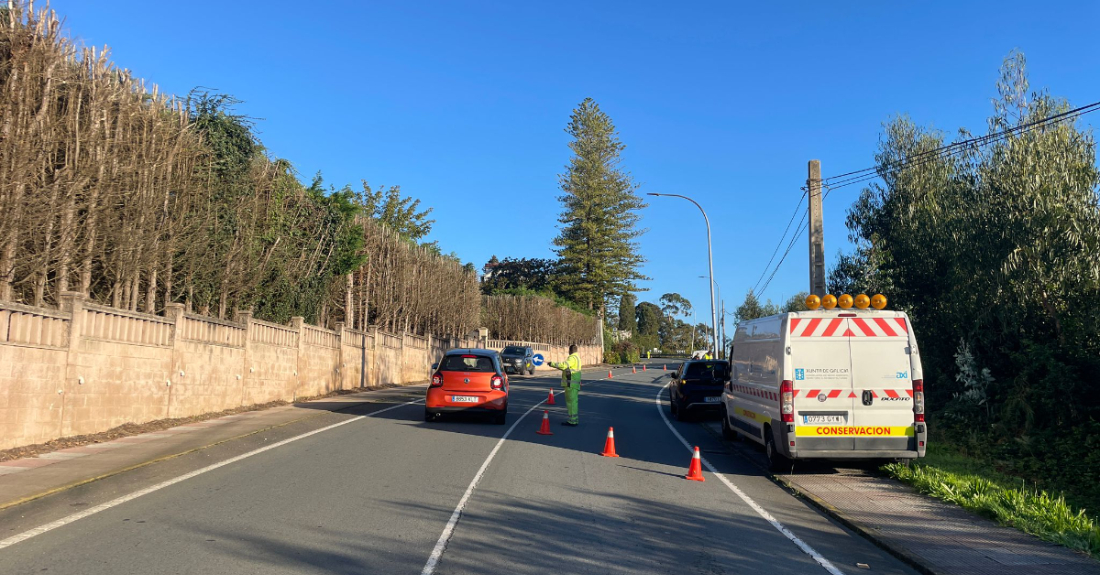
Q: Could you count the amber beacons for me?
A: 5